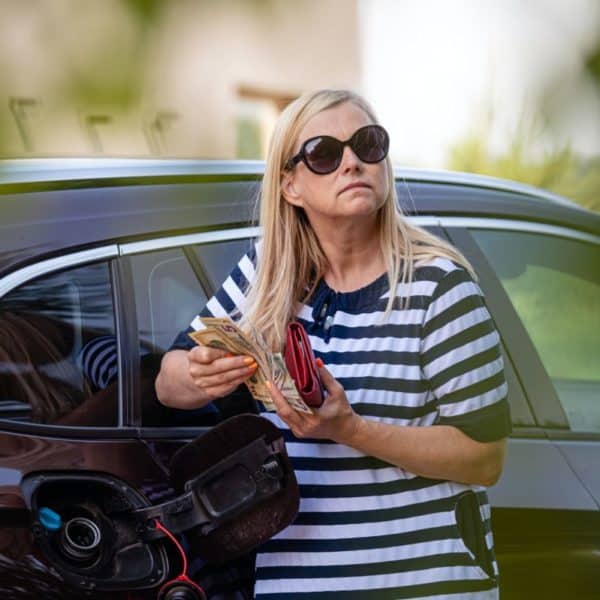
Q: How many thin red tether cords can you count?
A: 1